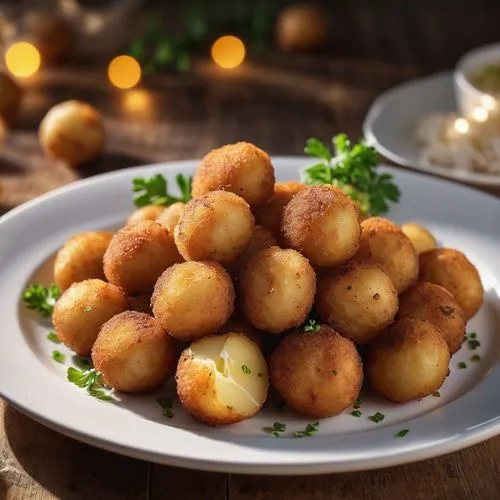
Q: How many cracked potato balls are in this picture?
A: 1